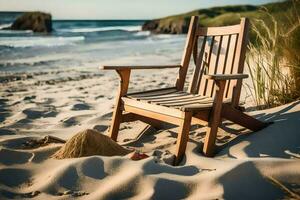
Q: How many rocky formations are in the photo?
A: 2